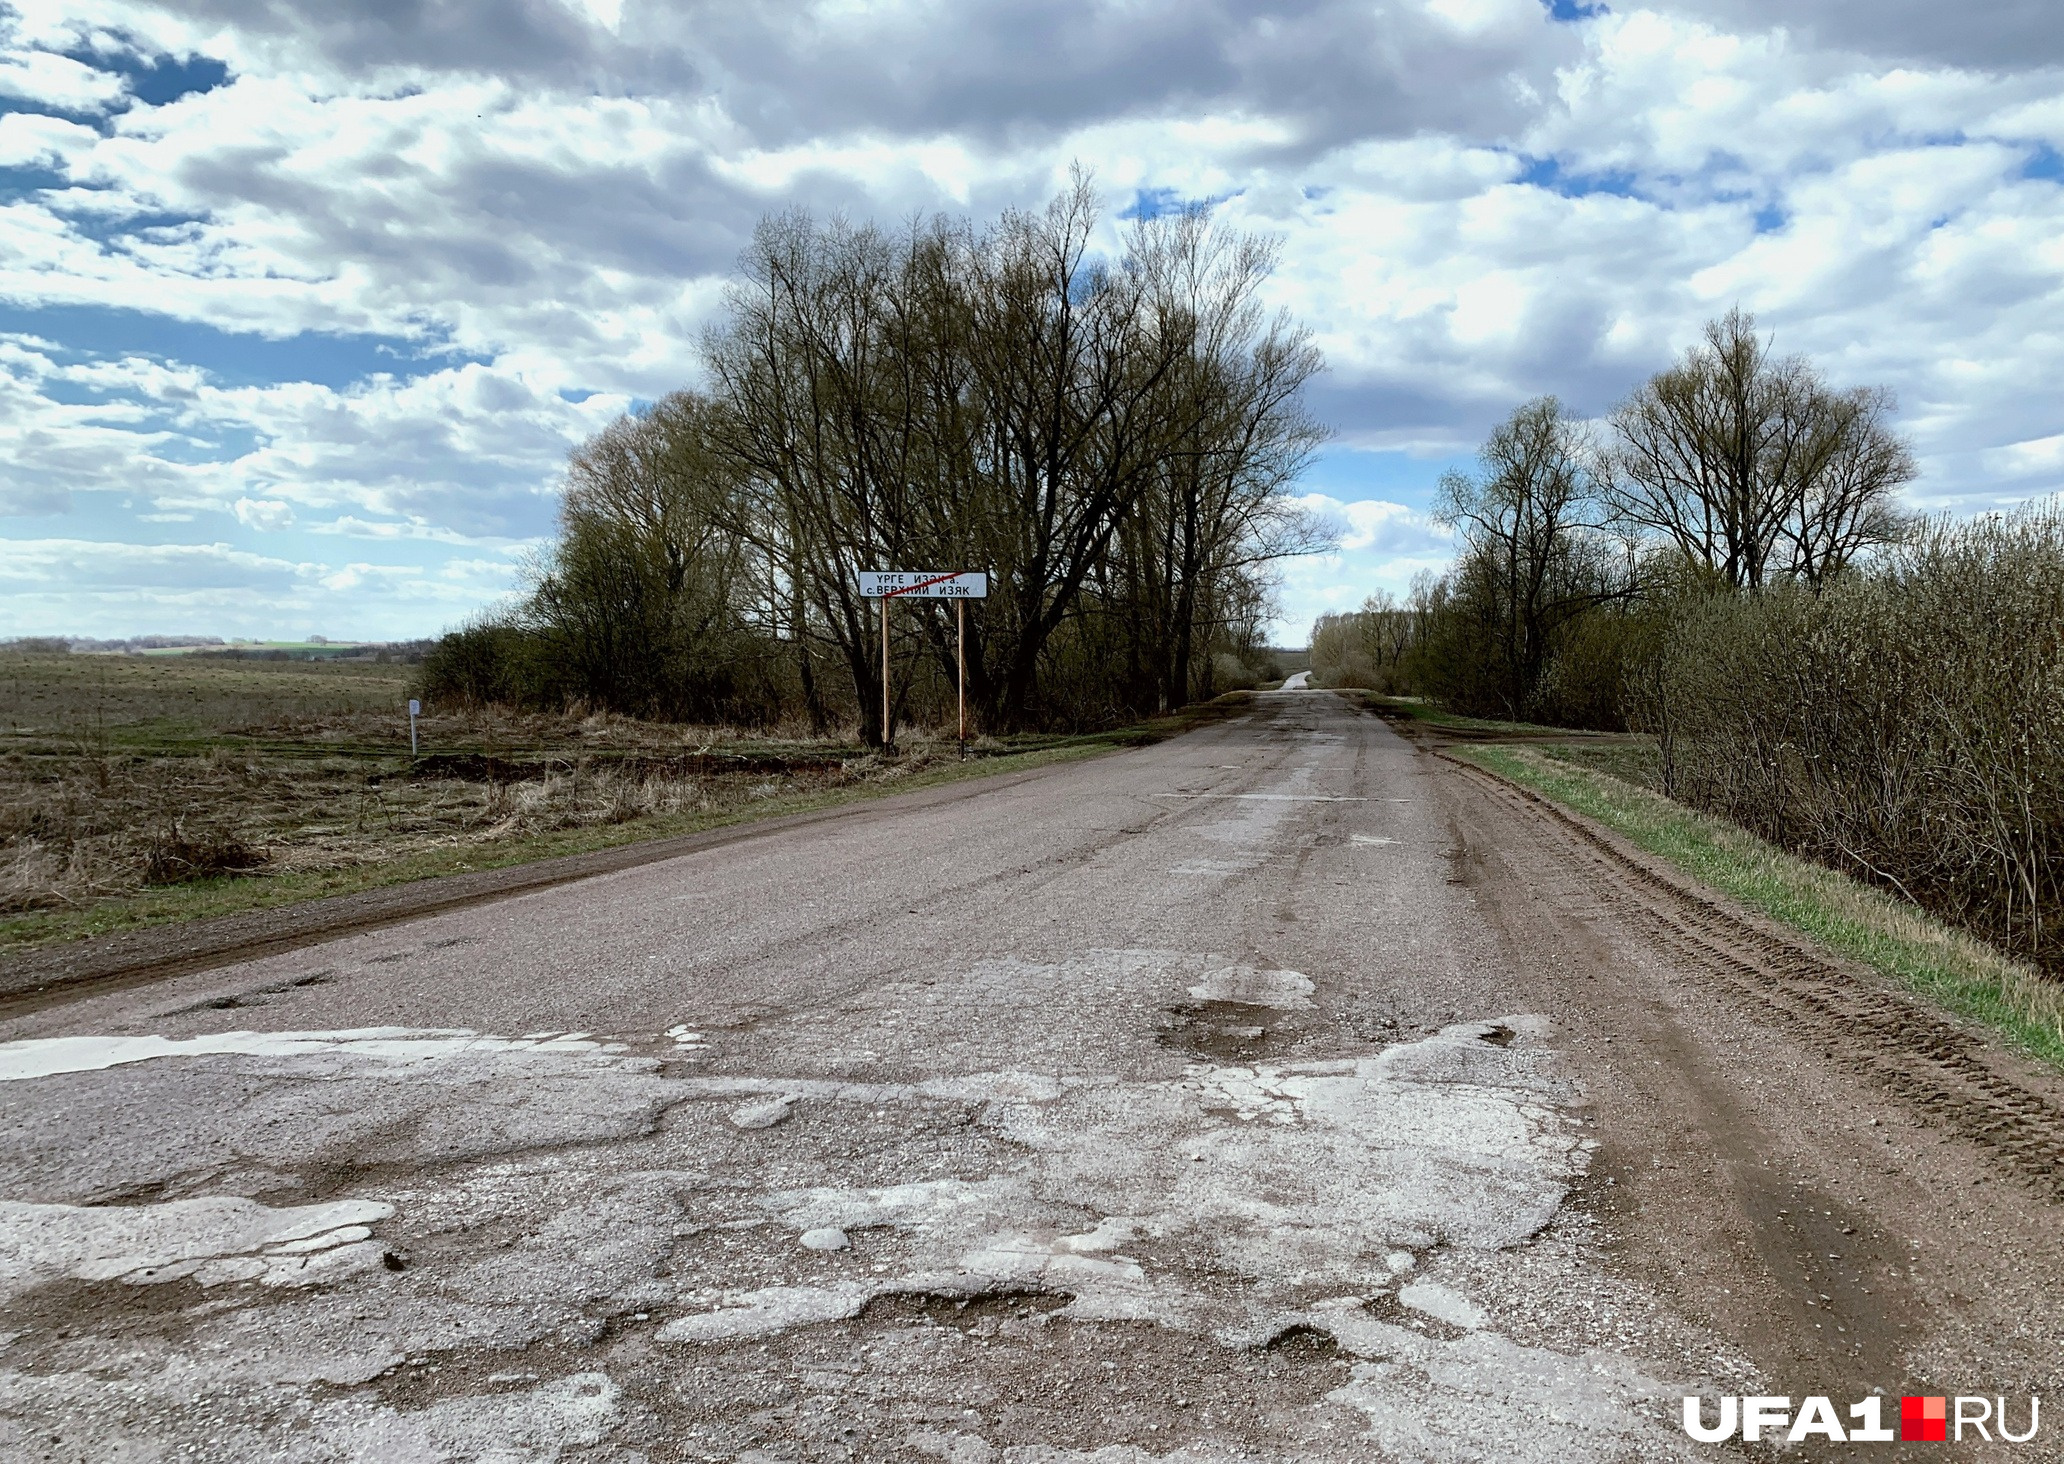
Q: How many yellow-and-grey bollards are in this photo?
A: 0